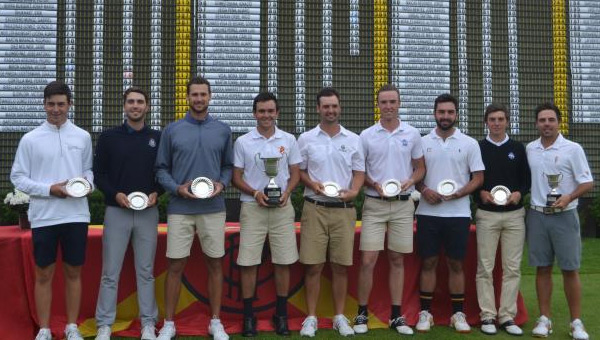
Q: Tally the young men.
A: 9